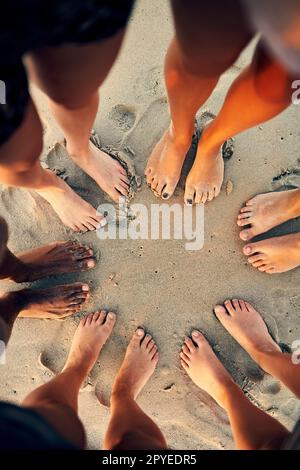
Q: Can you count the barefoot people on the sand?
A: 6